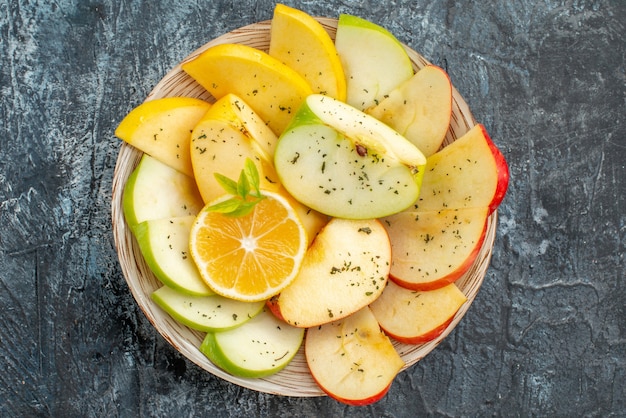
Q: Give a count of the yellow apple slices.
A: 4